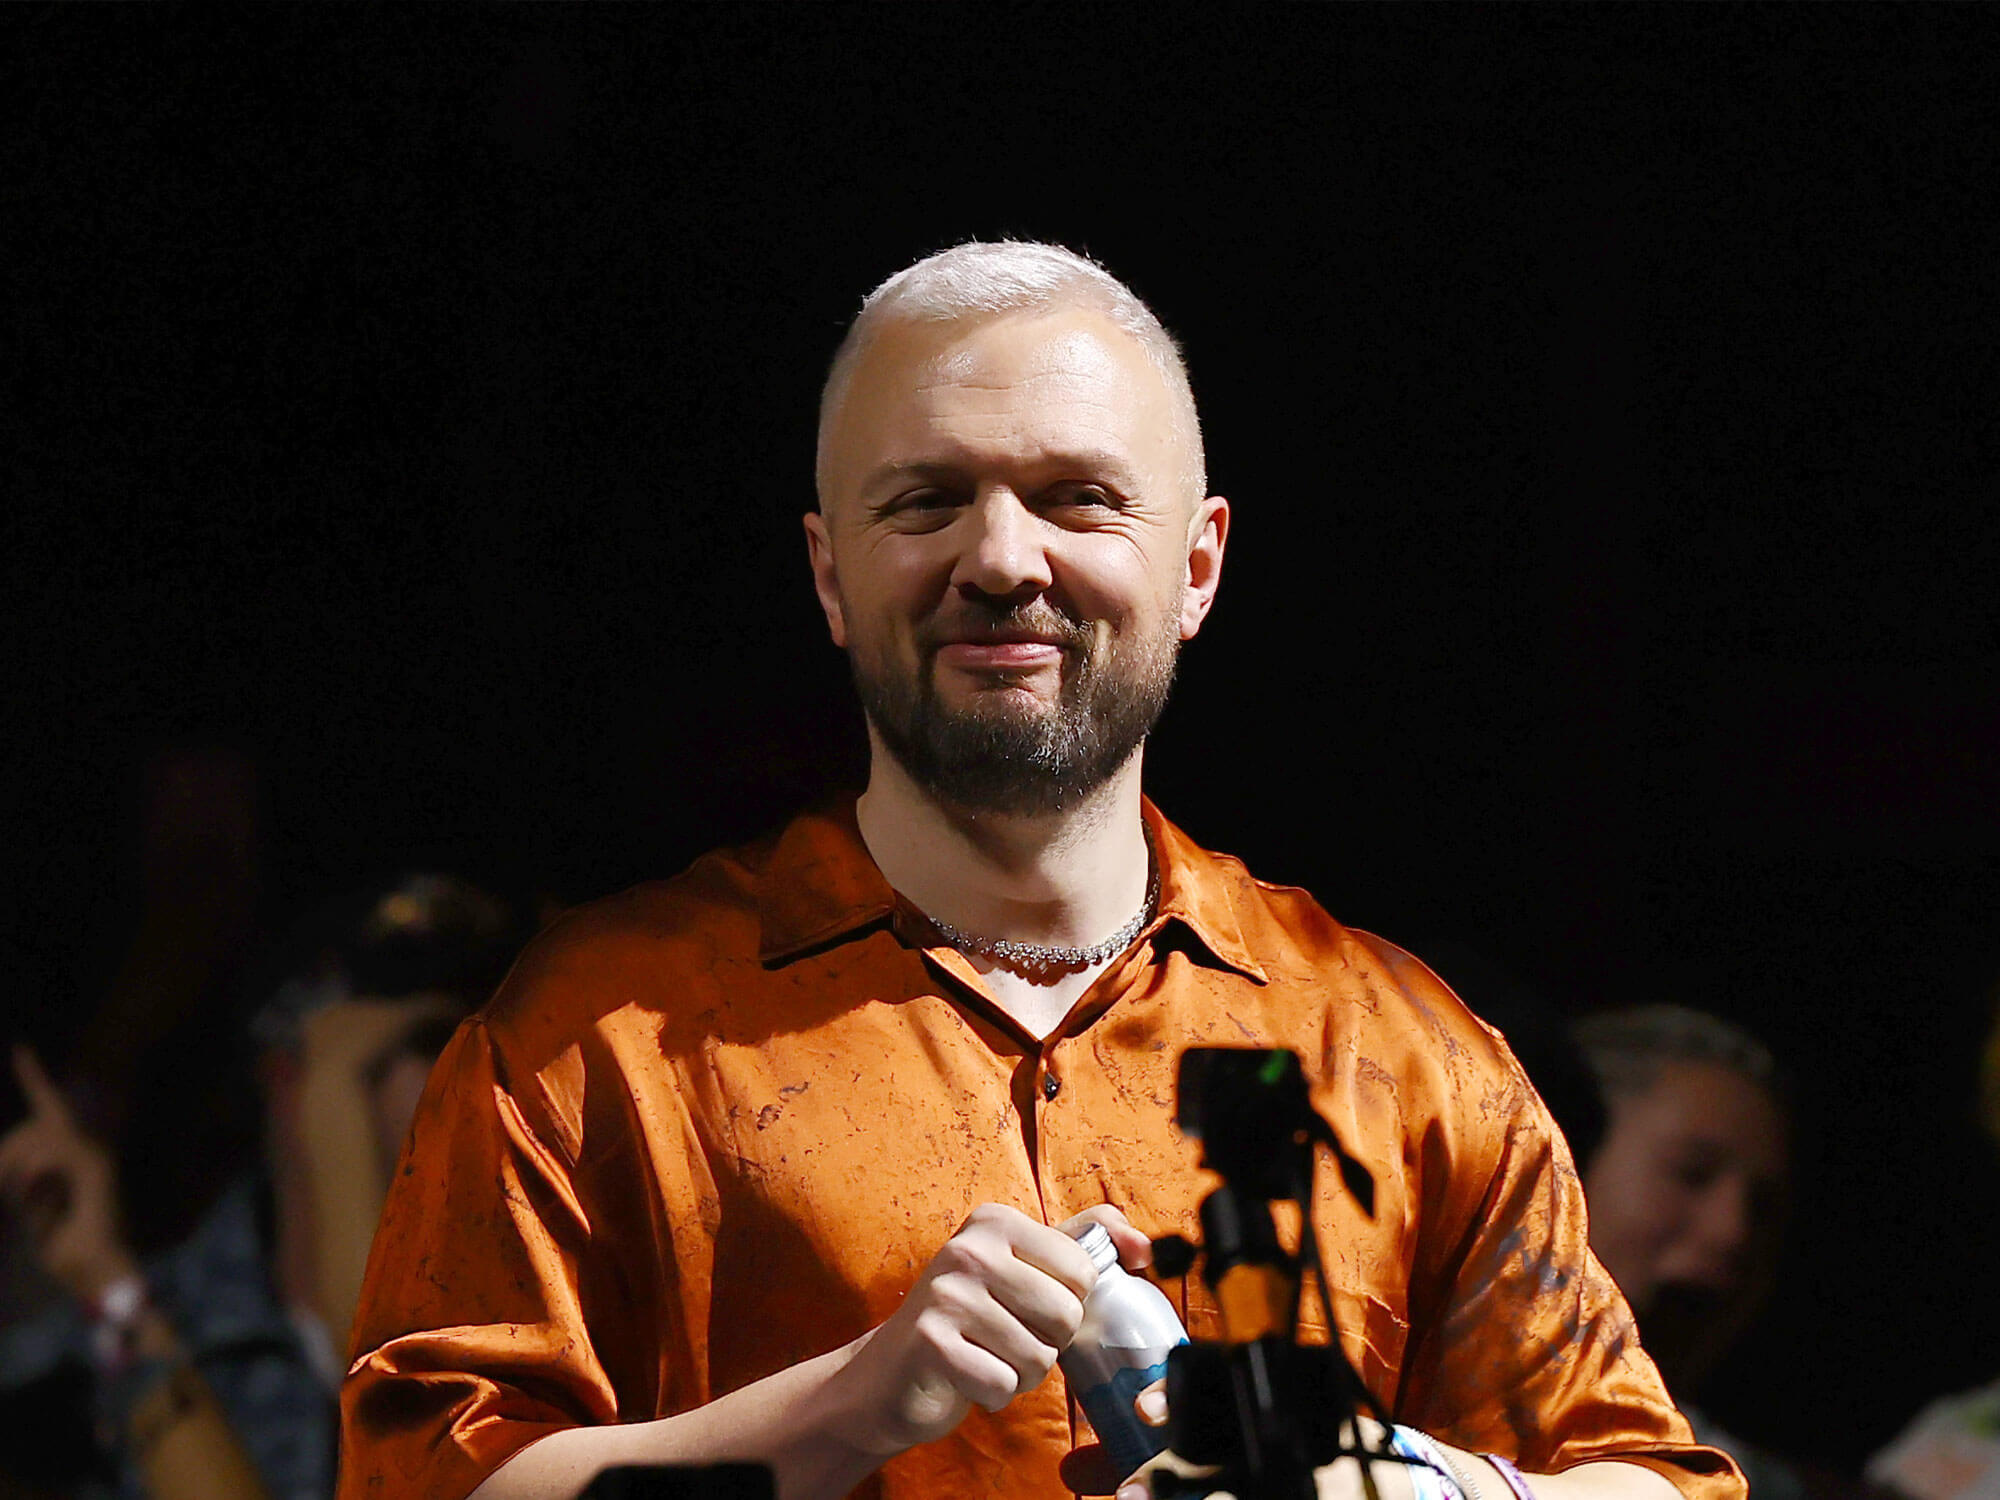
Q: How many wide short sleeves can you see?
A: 2